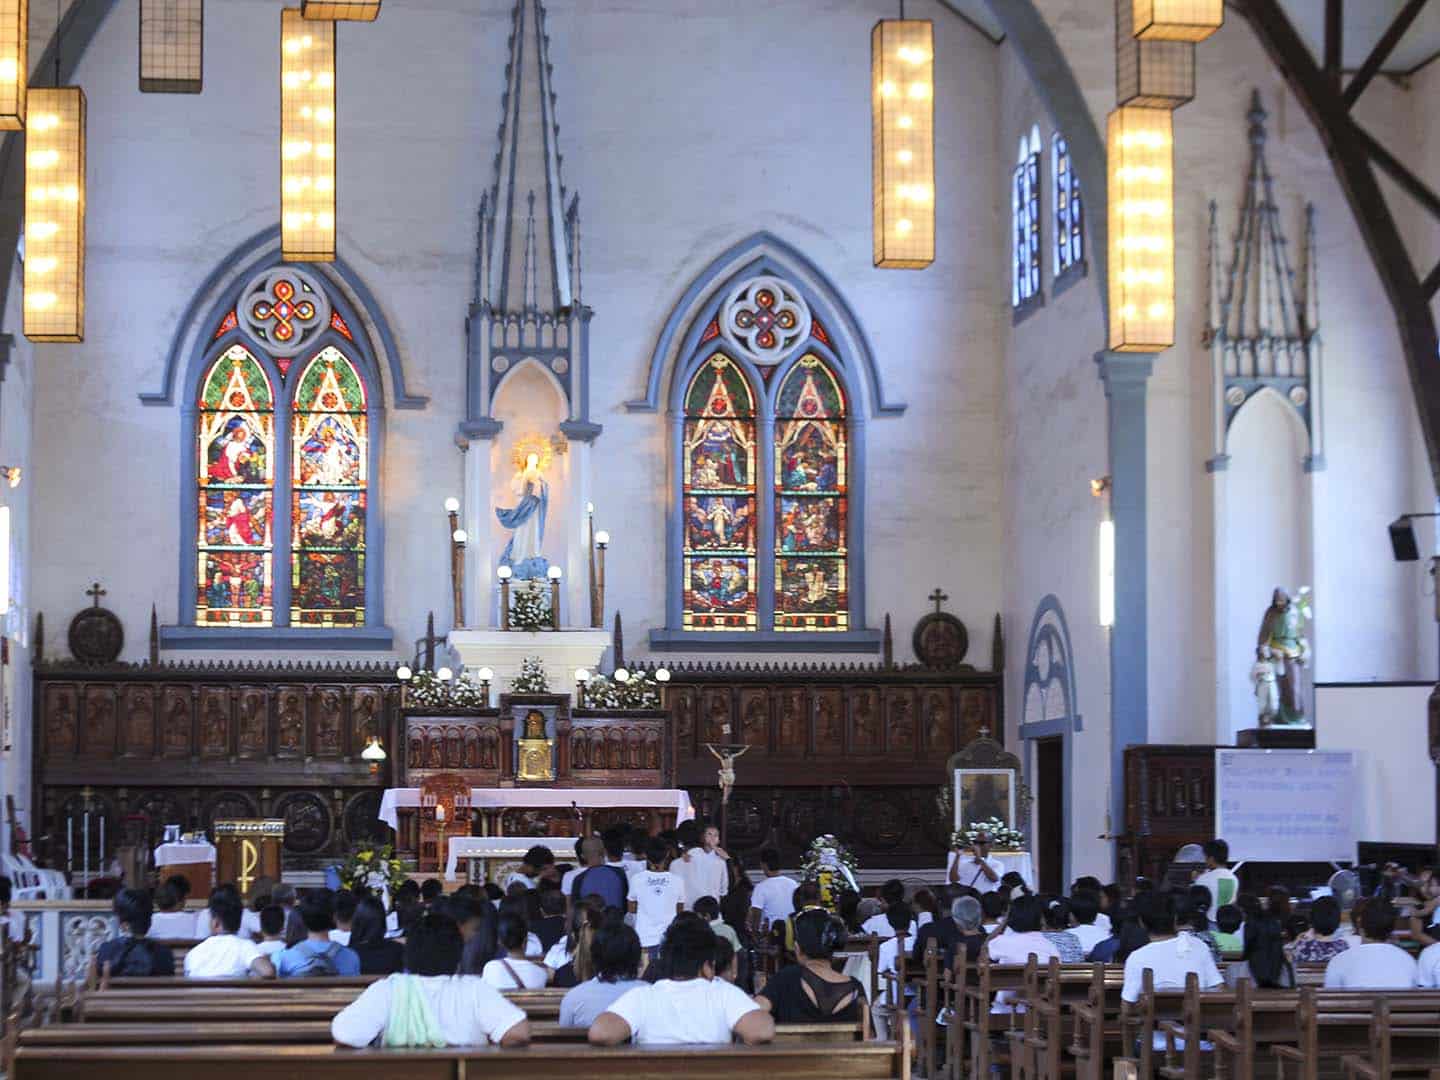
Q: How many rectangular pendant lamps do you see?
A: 9